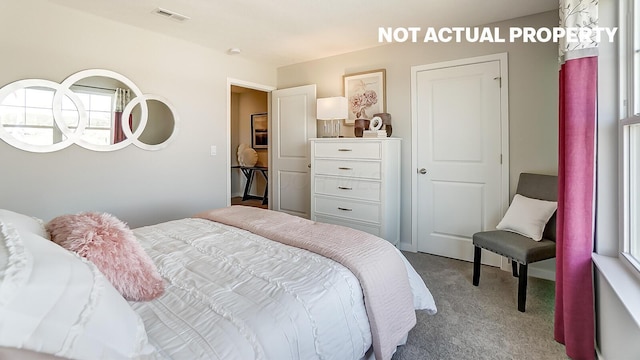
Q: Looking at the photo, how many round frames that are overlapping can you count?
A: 3